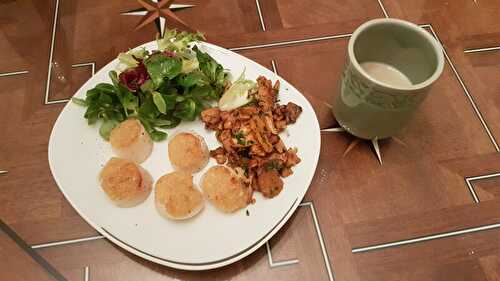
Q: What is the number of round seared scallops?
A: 5